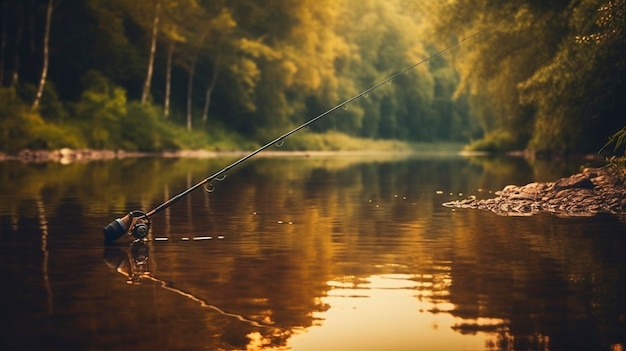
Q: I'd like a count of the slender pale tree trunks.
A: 5